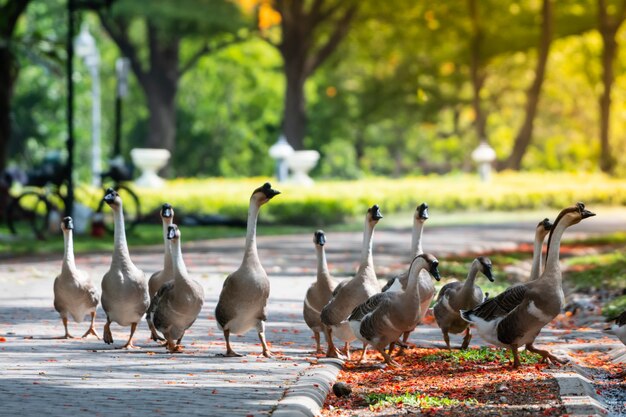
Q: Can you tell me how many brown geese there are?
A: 12